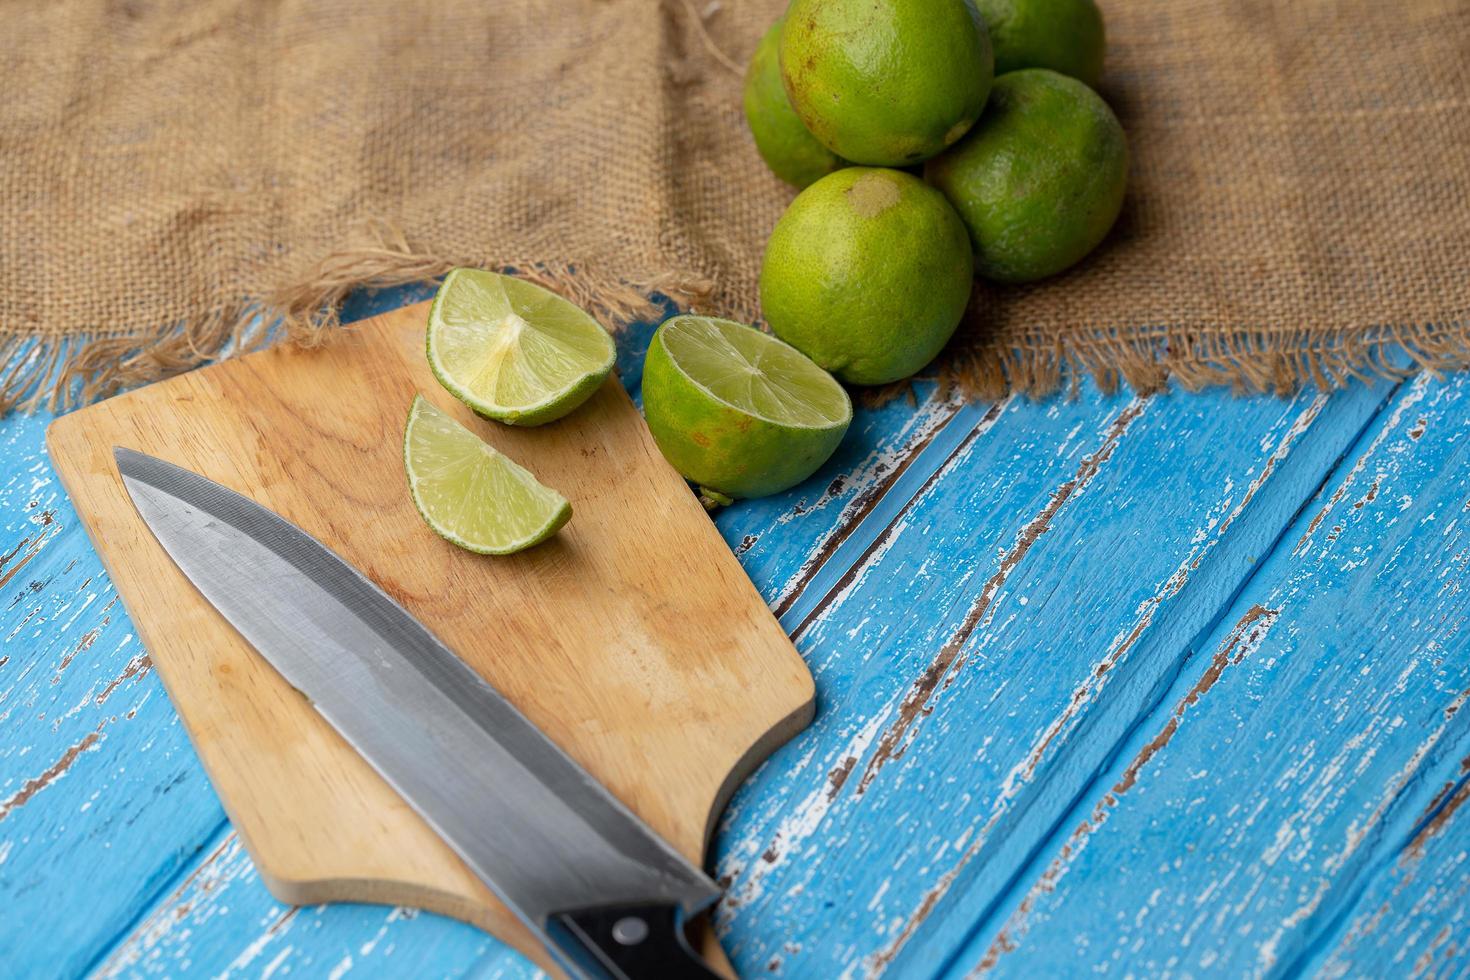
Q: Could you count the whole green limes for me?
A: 5